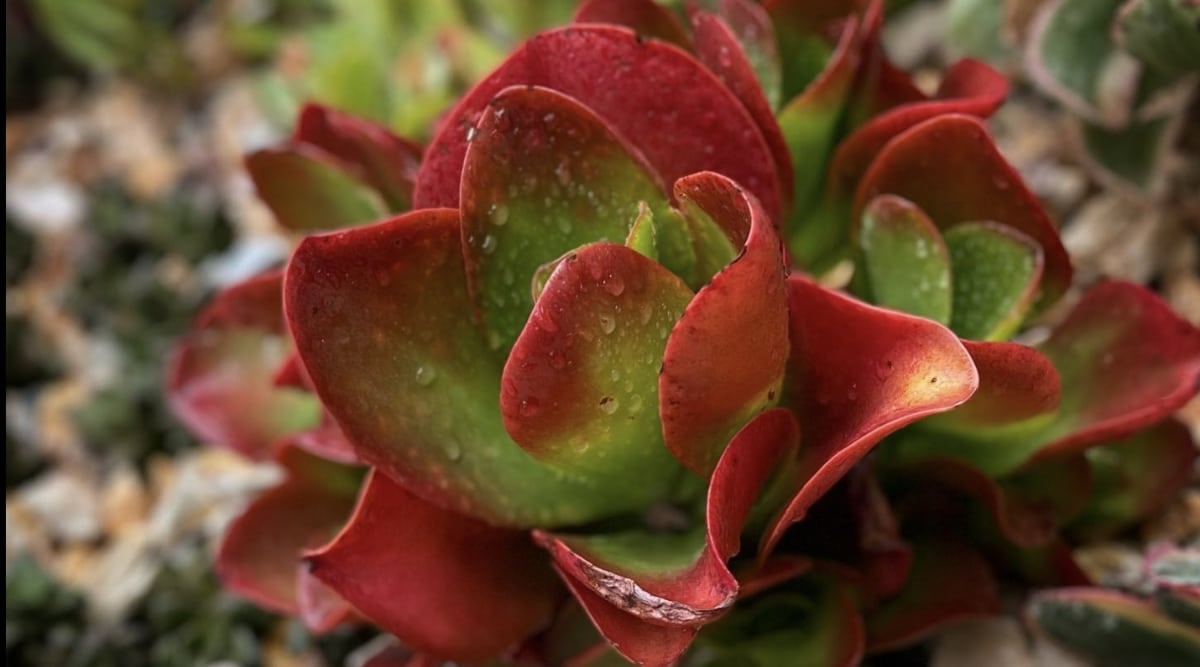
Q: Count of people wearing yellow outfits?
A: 0